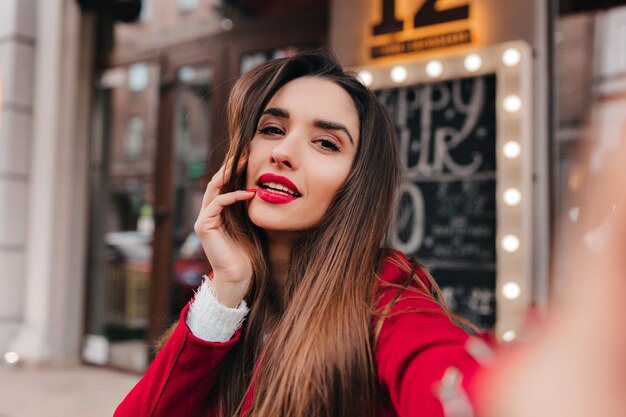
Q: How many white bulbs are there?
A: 11